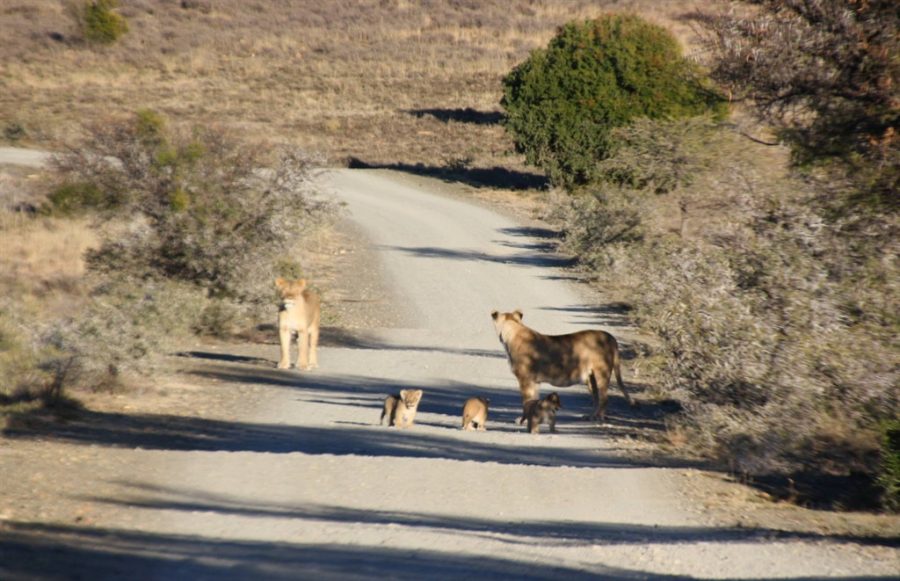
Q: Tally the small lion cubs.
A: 3